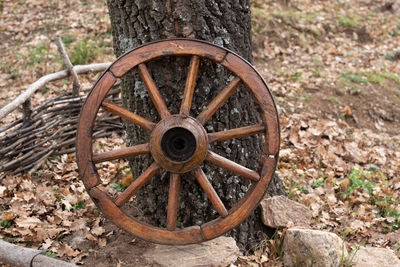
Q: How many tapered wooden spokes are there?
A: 10